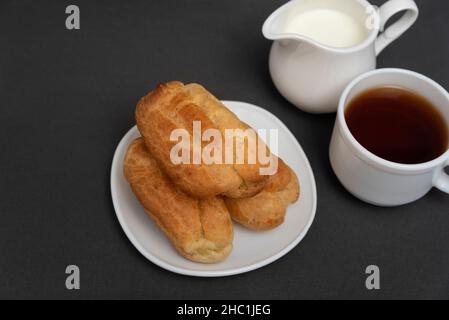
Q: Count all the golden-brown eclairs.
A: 3